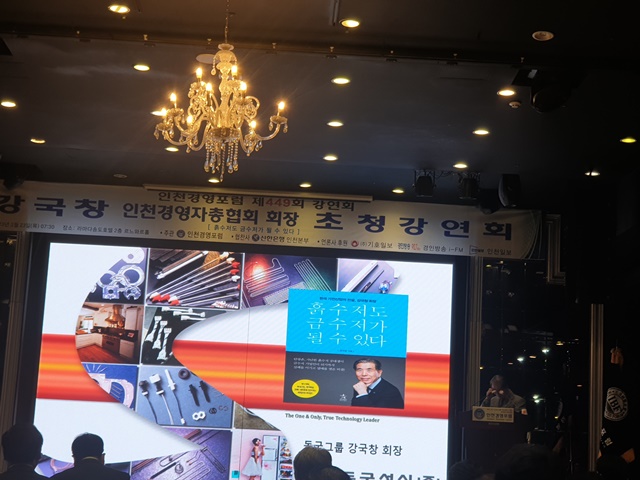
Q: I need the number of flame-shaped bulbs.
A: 9